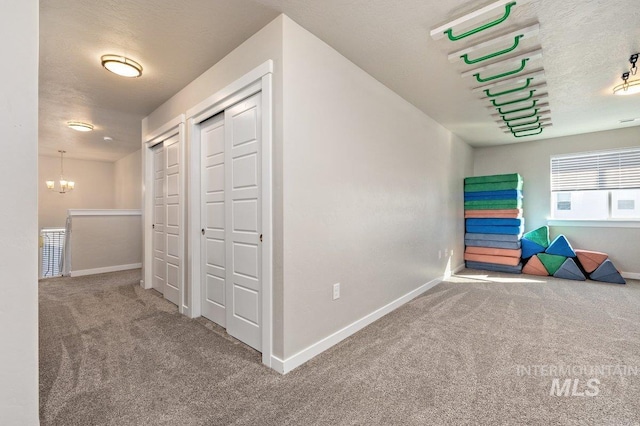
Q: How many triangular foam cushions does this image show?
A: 8